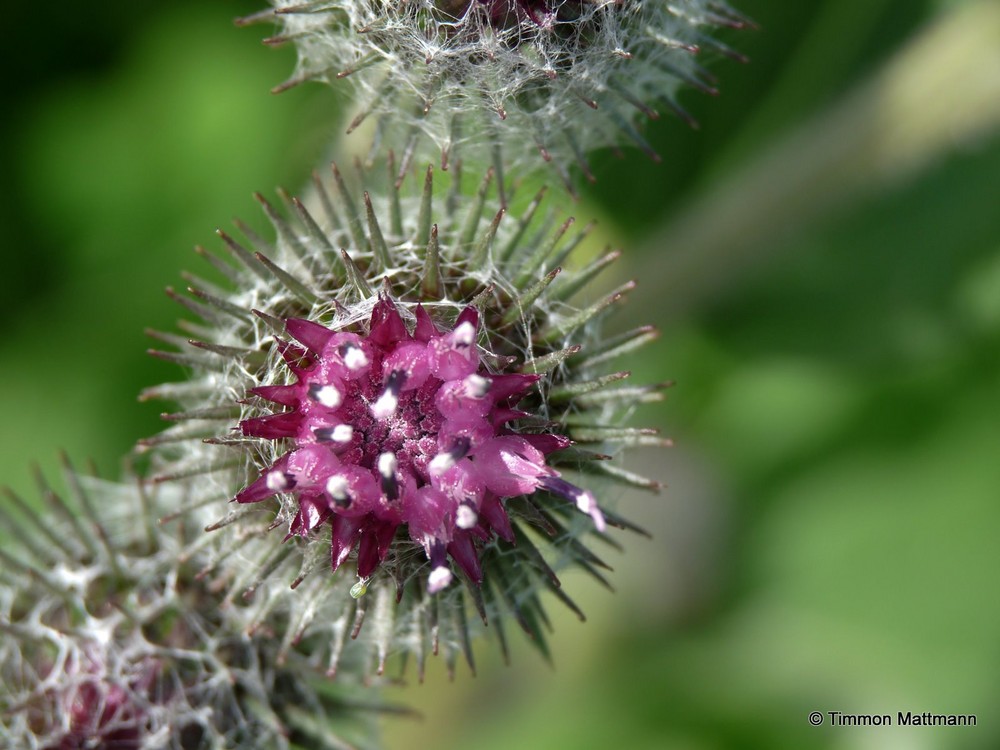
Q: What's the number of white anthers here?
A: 13